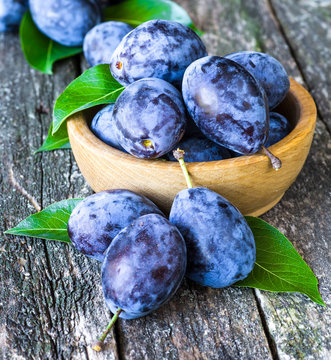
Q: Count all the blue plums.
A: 13